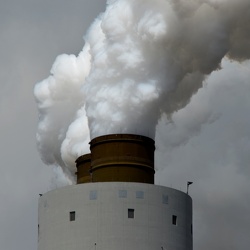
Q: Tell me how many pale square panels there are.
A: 4